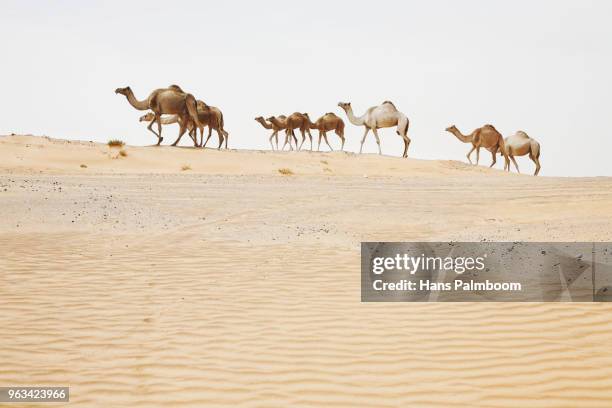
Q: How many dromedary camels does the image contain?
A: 9